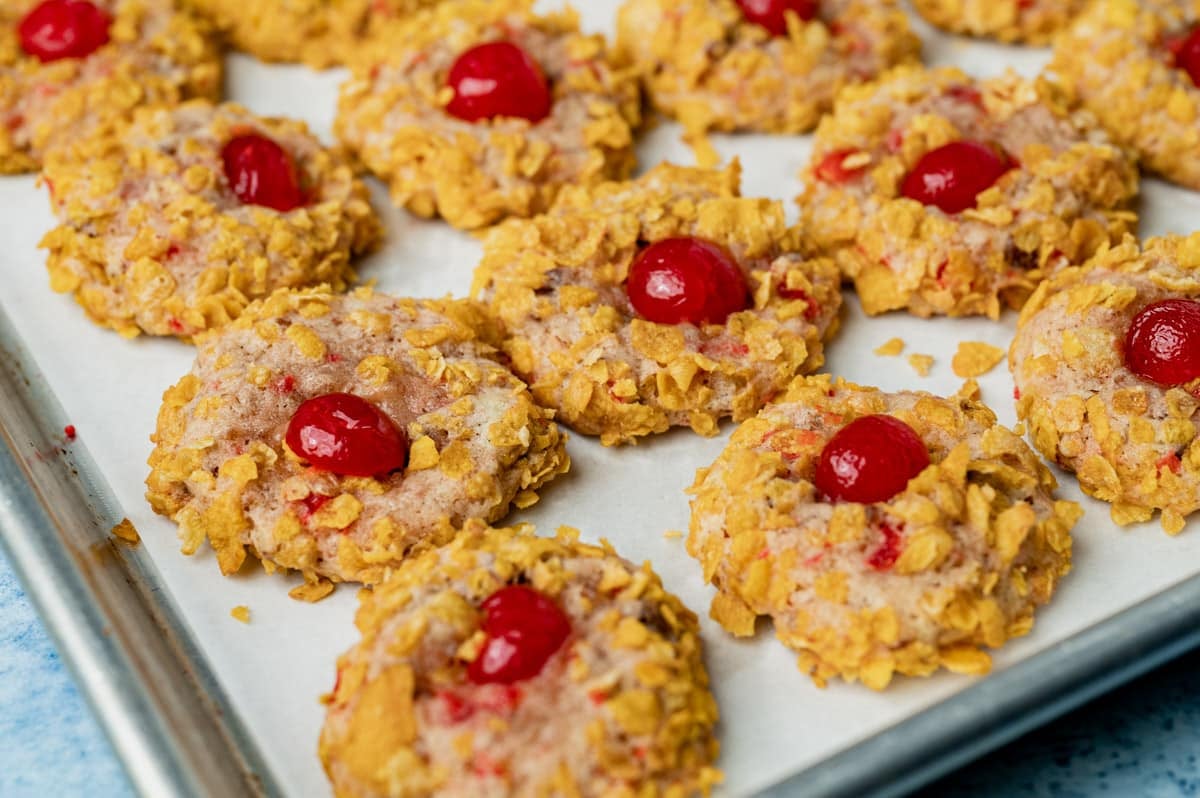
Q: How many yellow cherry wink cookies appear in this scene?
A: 13